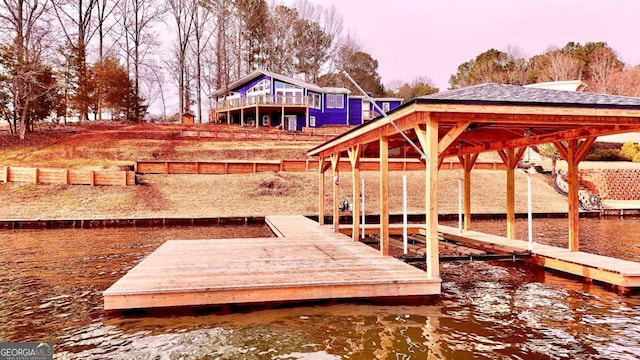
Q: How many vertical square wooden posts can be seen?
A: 8